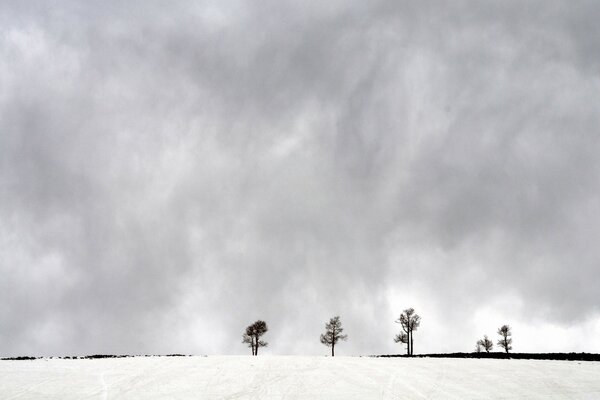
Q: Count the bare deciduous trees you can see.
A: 5